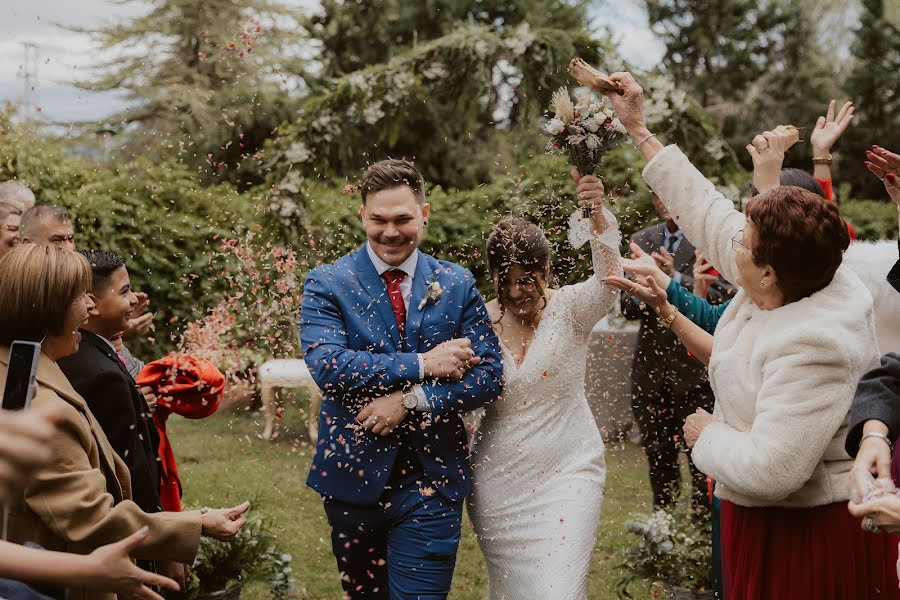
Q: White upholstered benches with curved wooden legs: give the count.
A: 1